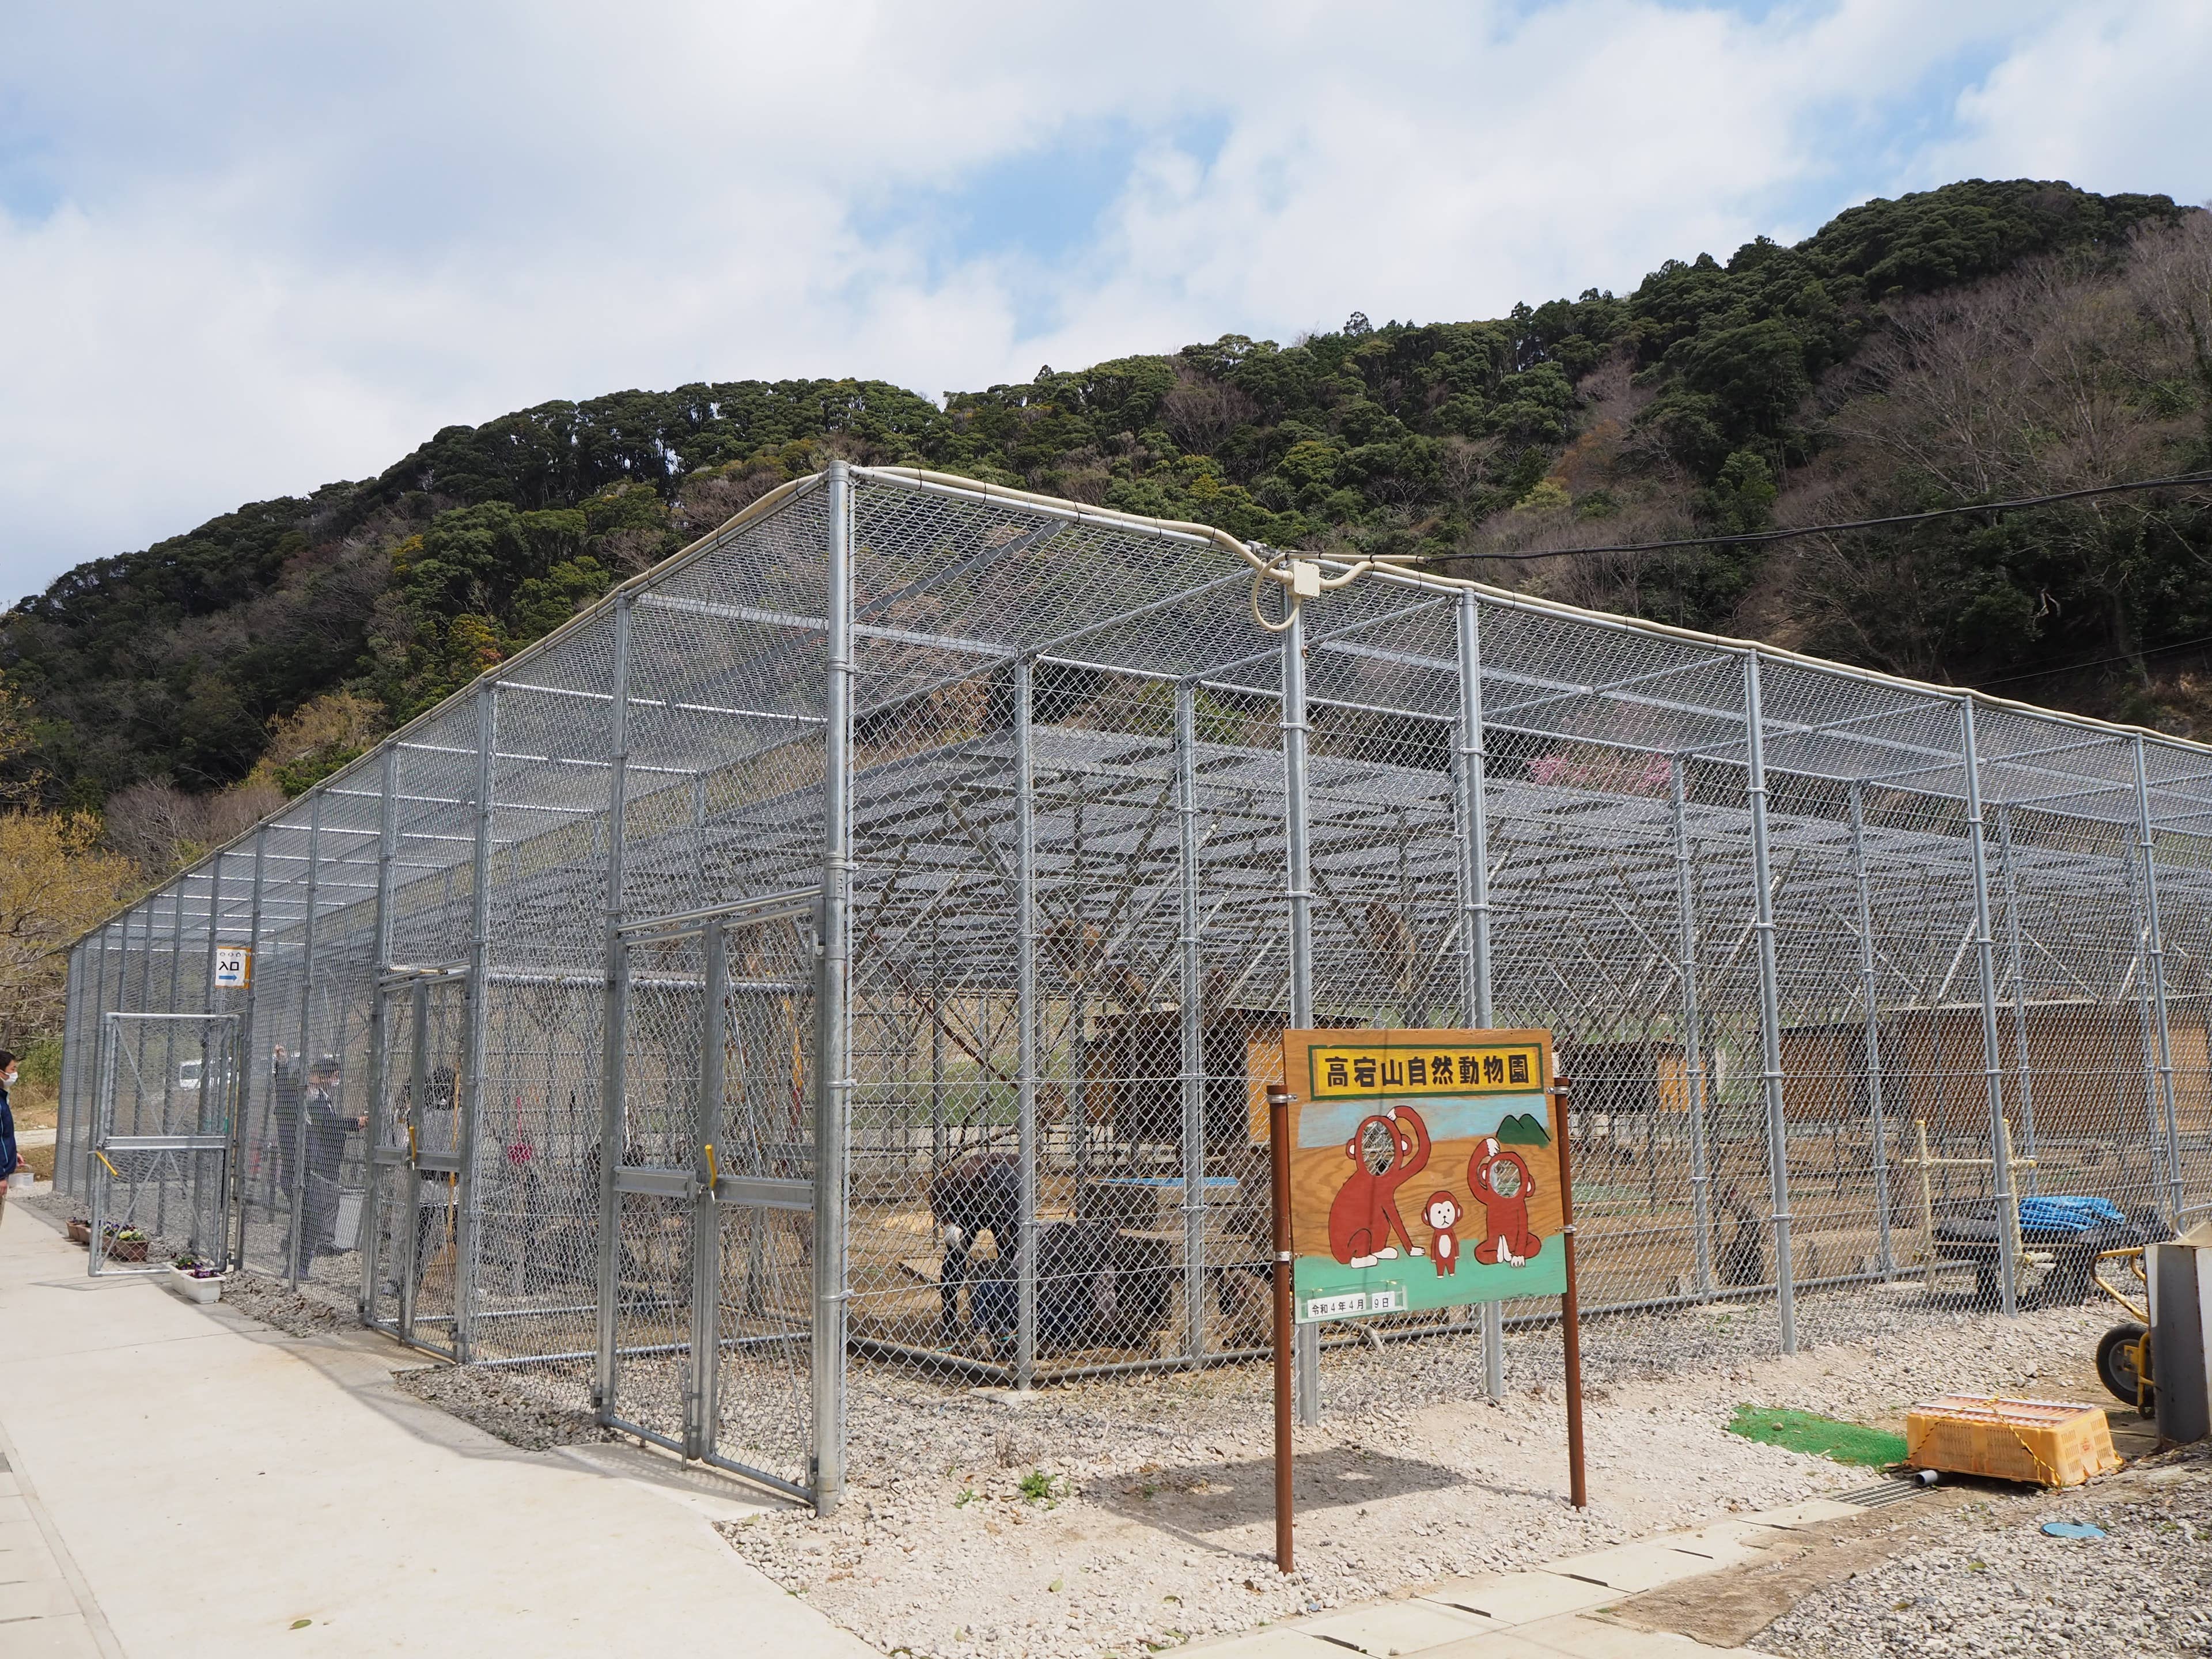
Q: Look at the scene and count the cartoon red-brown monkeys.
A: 3